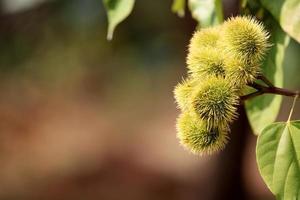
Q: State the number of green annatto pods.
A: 7